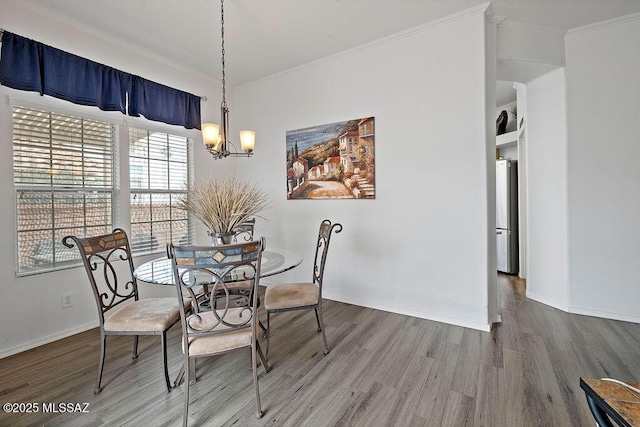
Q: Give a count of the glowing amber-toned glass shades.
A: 3